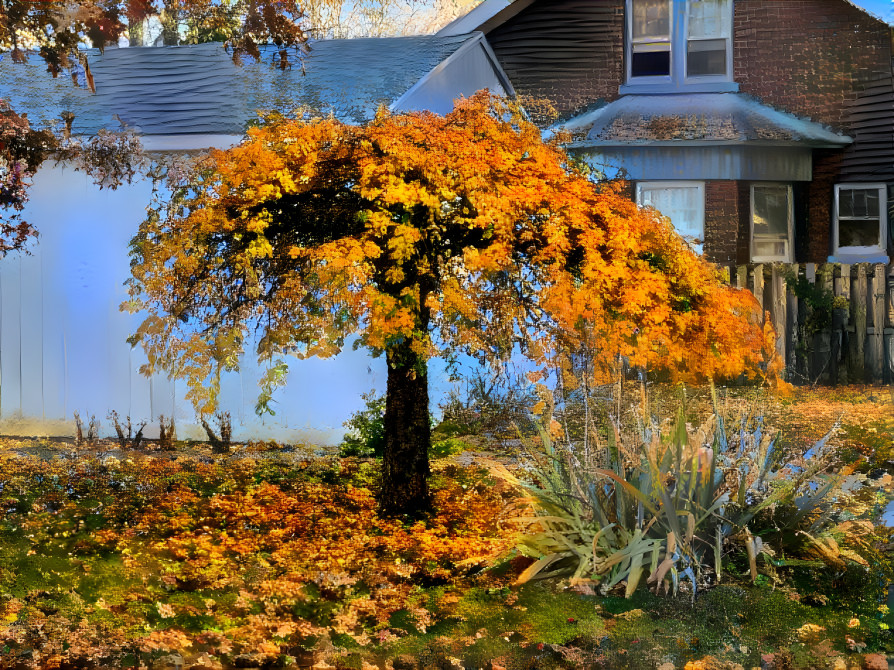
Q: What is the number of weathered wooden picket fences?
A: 1